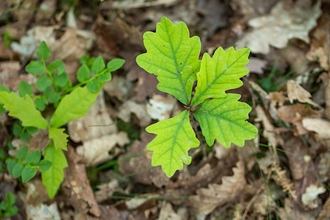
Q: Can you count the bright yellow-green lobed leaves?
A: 4